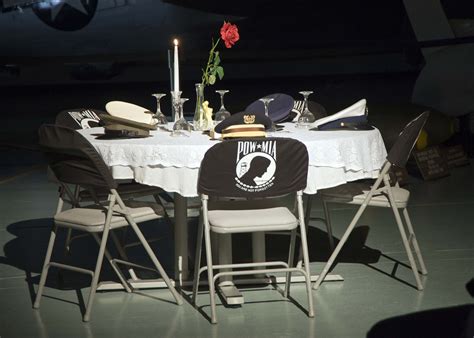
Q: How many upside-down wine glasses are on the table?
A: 5